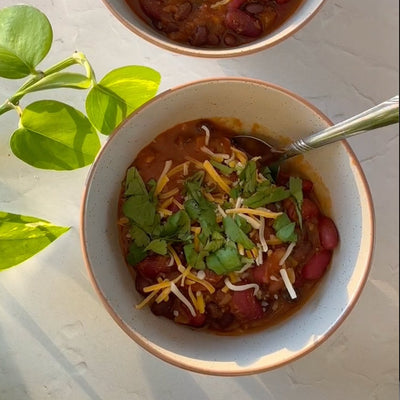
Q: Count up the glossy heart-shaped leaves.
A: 4